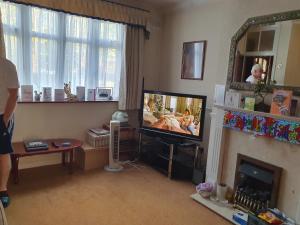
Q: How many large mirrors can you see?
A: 1